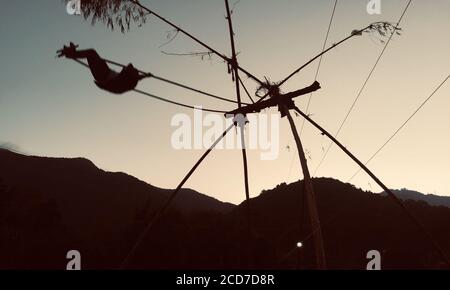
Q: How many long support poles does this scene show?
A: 4